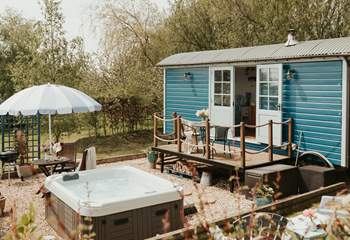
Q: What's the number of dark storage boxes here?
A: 2